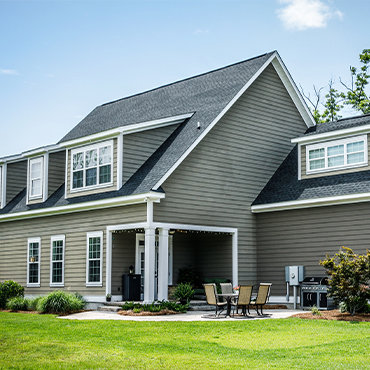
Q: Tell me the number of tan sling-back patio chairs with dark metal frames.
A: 4